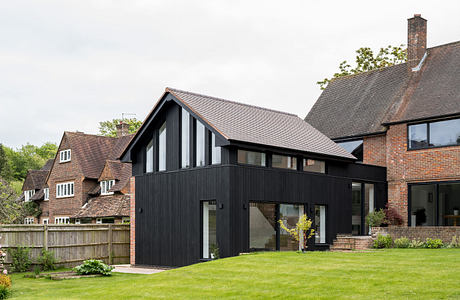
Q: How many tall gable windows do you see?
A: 5